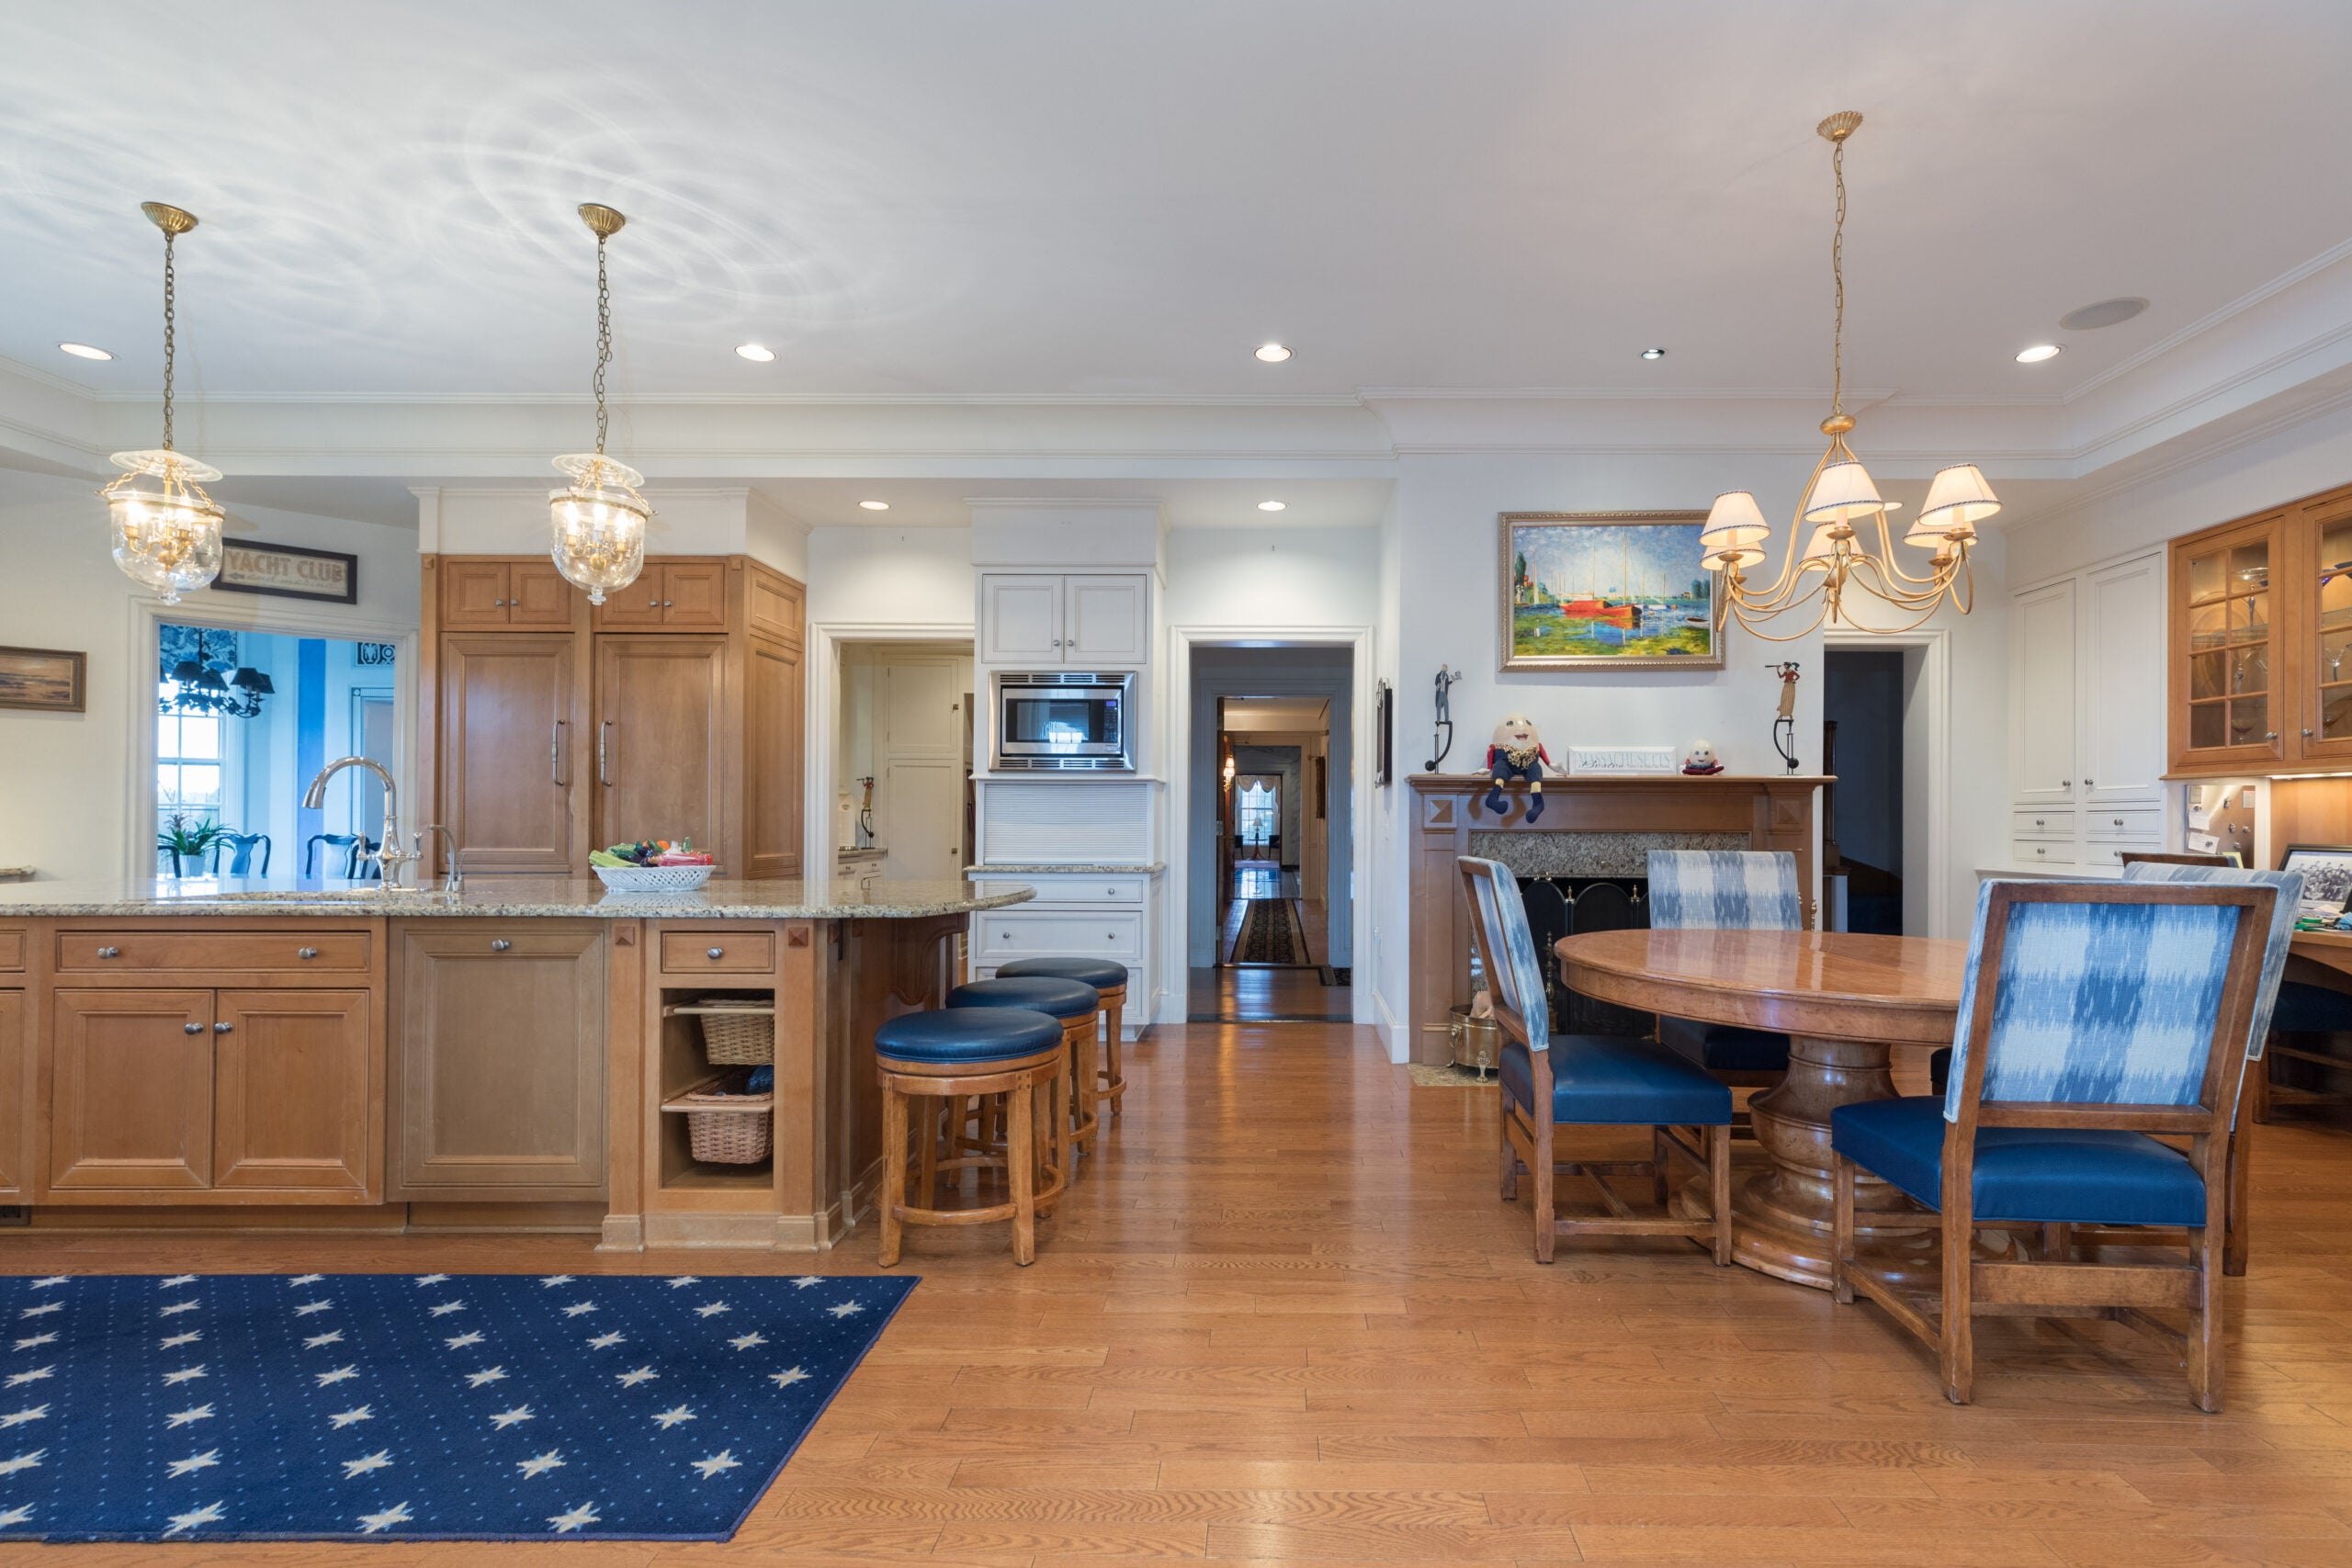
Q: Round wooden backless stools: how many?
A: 3